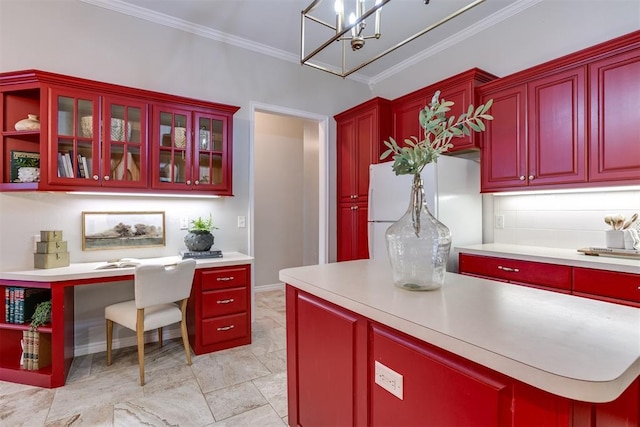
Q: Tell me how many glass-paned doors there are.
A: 4